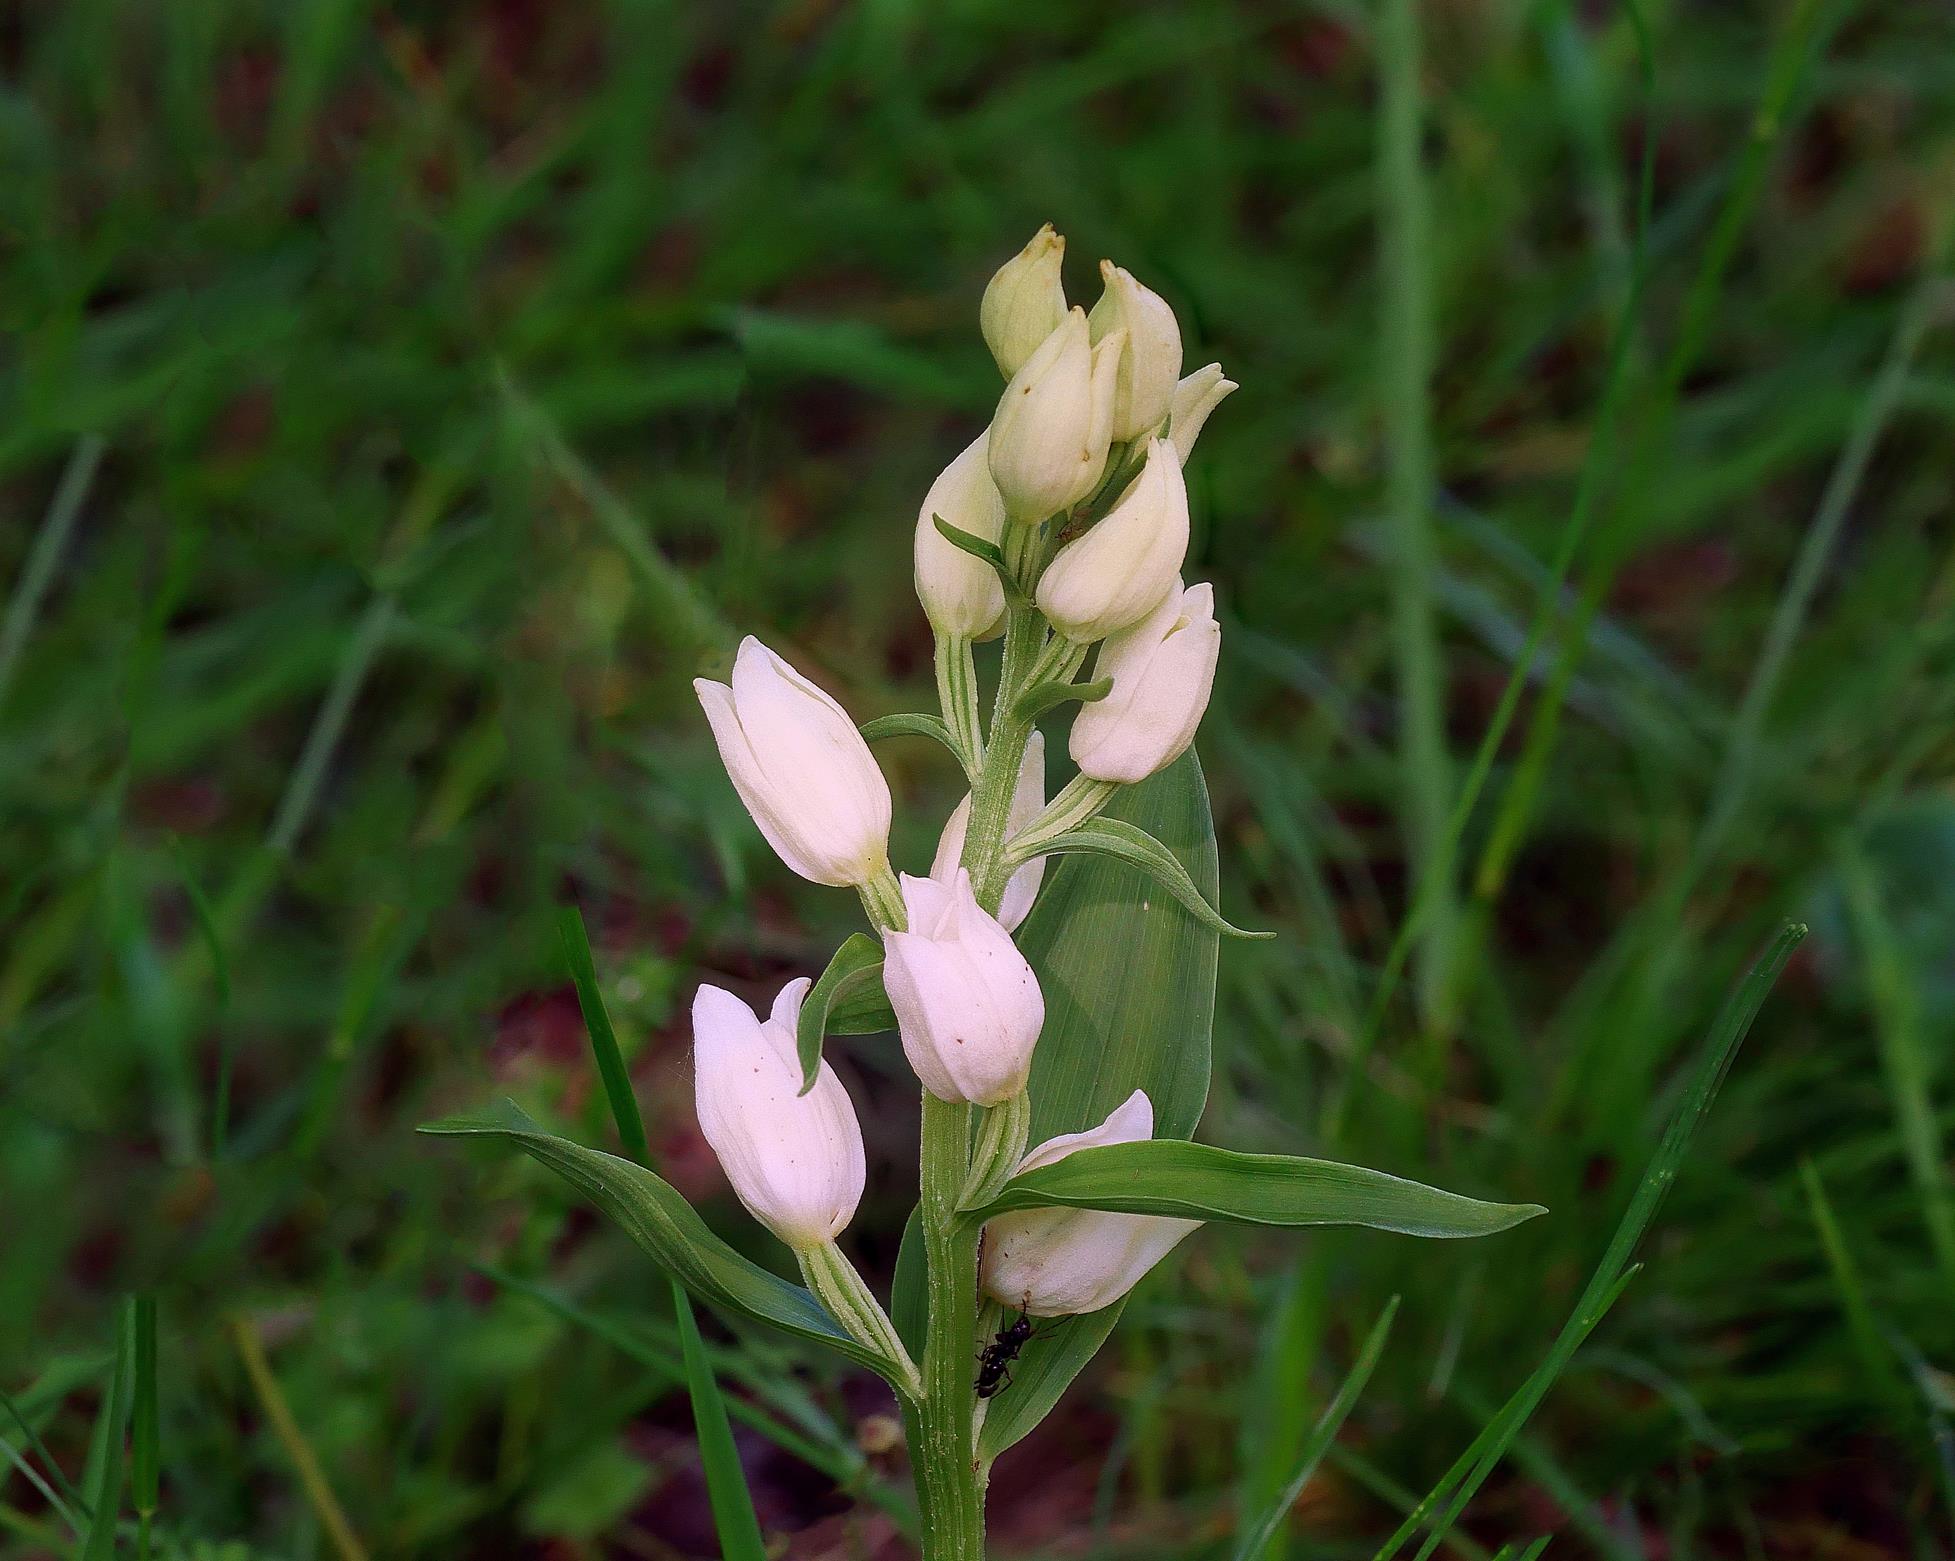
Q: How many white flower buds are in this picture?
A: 12